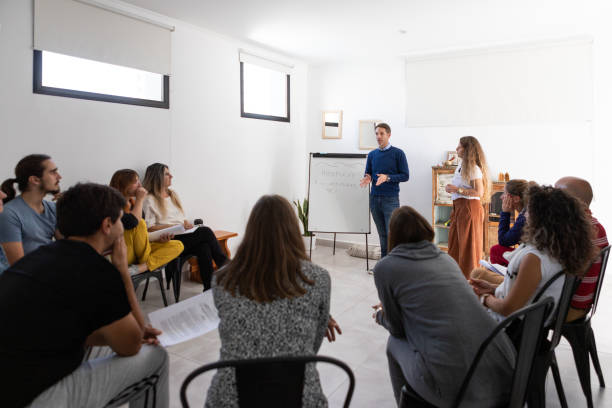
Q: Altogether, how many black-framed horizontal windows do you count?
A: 2